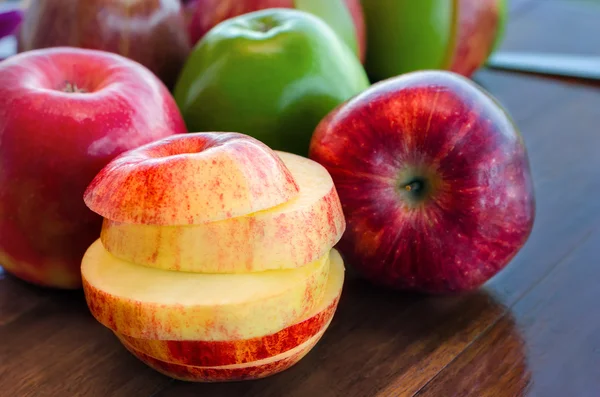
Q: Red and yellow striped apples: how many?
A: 1